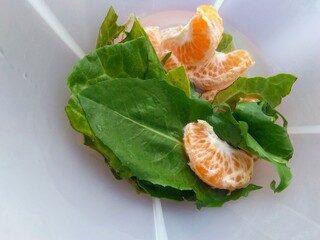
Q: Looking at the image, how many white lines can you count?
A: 4